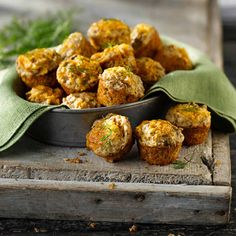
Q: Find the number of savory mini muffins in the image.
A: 14